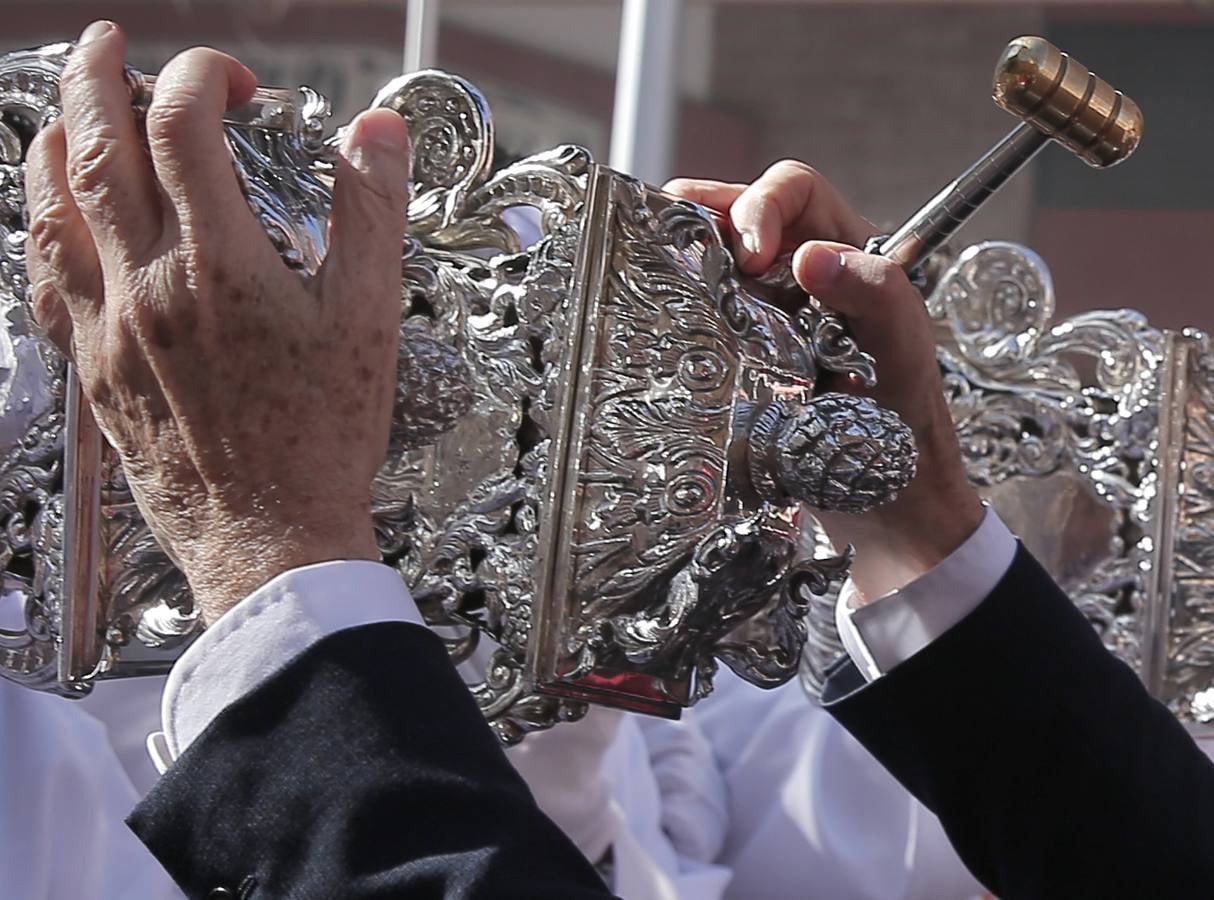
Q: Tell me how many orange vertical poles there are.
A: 0